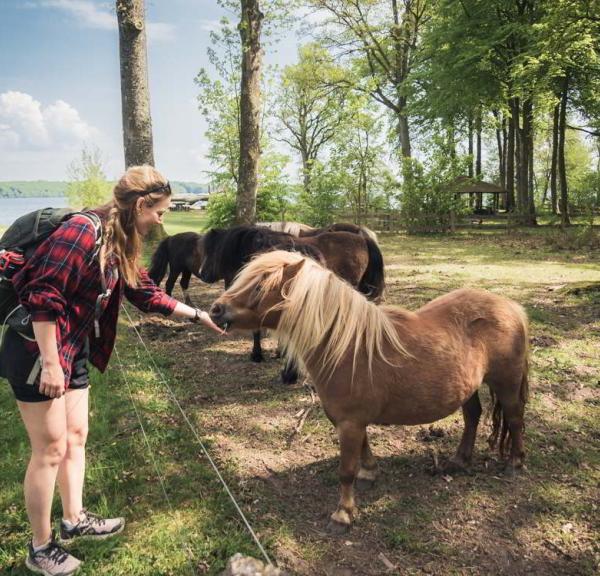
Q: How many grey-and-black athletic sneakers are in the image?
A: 2